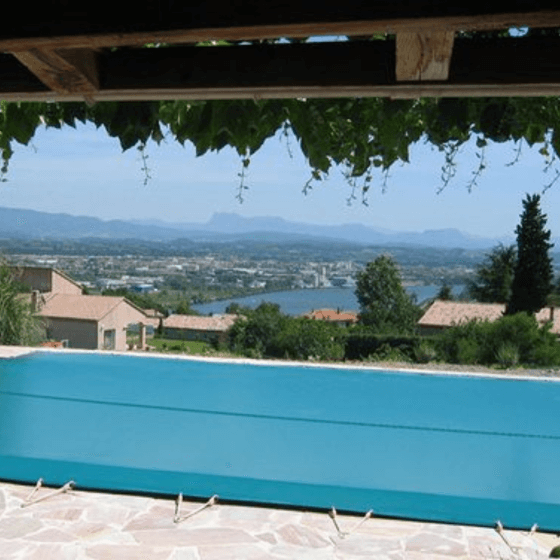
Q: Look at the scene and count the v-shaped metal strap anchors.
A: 4